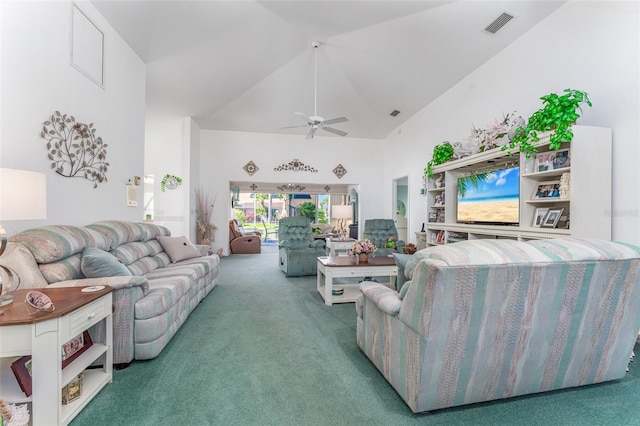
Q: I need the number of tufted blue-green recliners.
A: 2